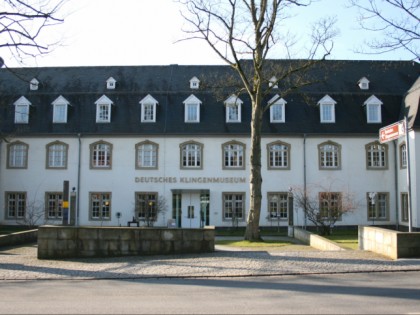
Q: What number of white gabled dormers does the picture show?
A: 14